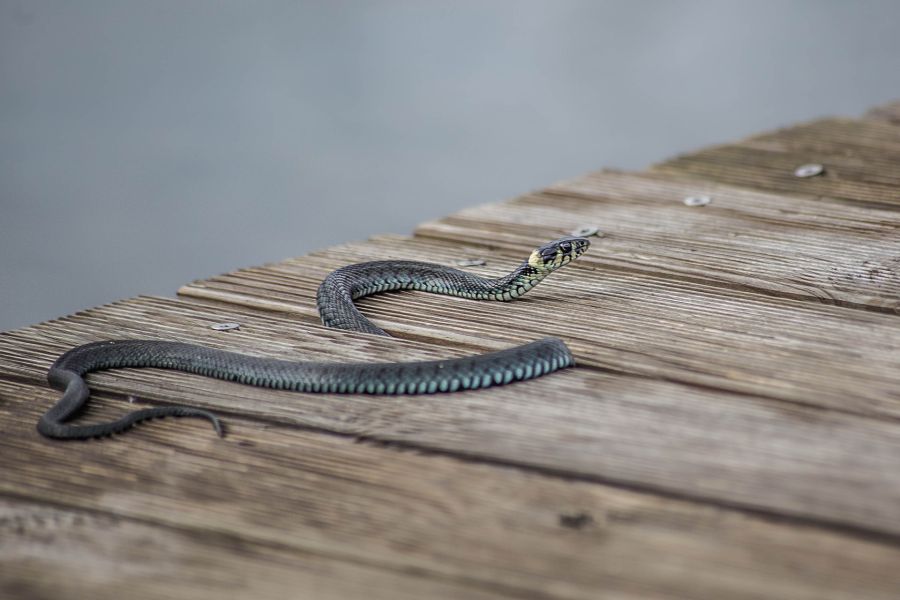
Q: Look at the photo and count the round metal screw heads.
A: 5